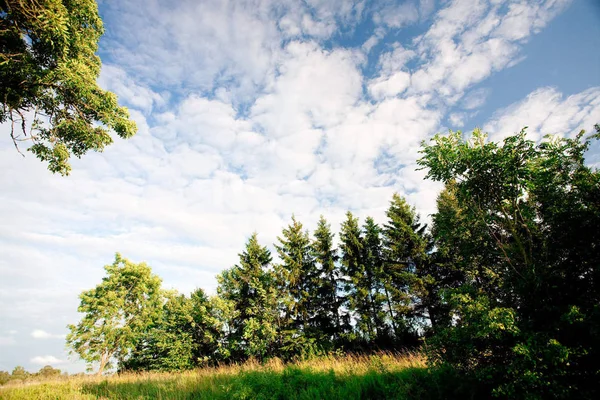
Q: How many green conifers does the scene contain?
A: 6